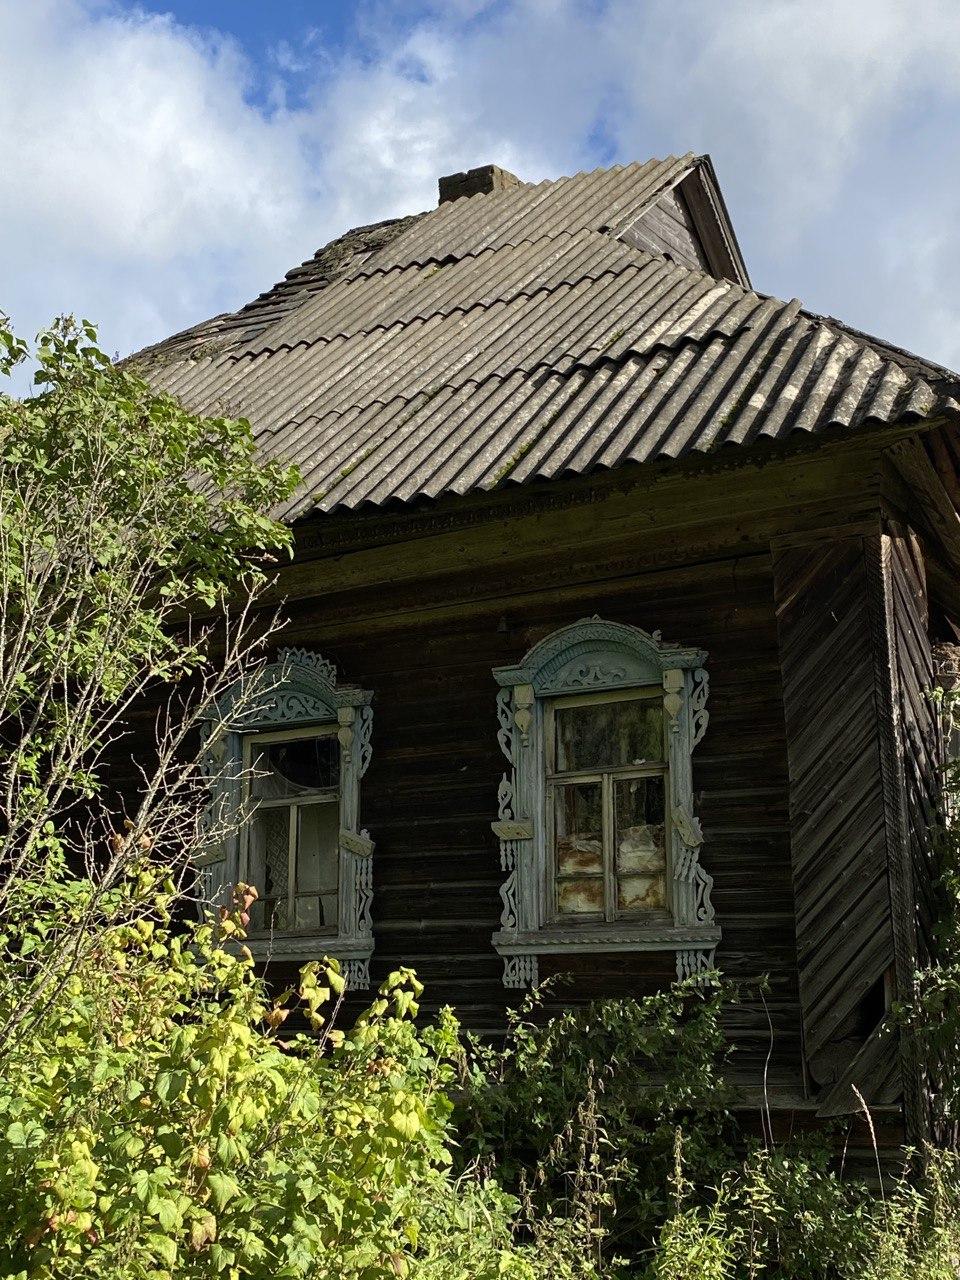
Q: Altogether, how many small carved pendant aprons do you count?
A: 3